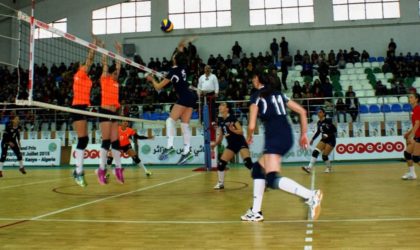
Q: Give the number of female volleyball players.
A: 9